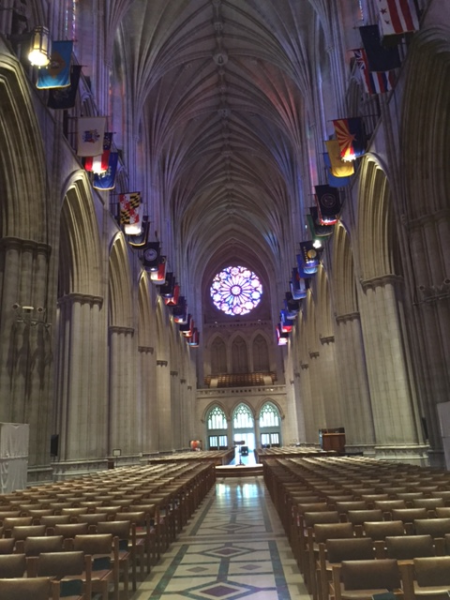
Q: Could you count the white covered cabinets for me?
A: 2